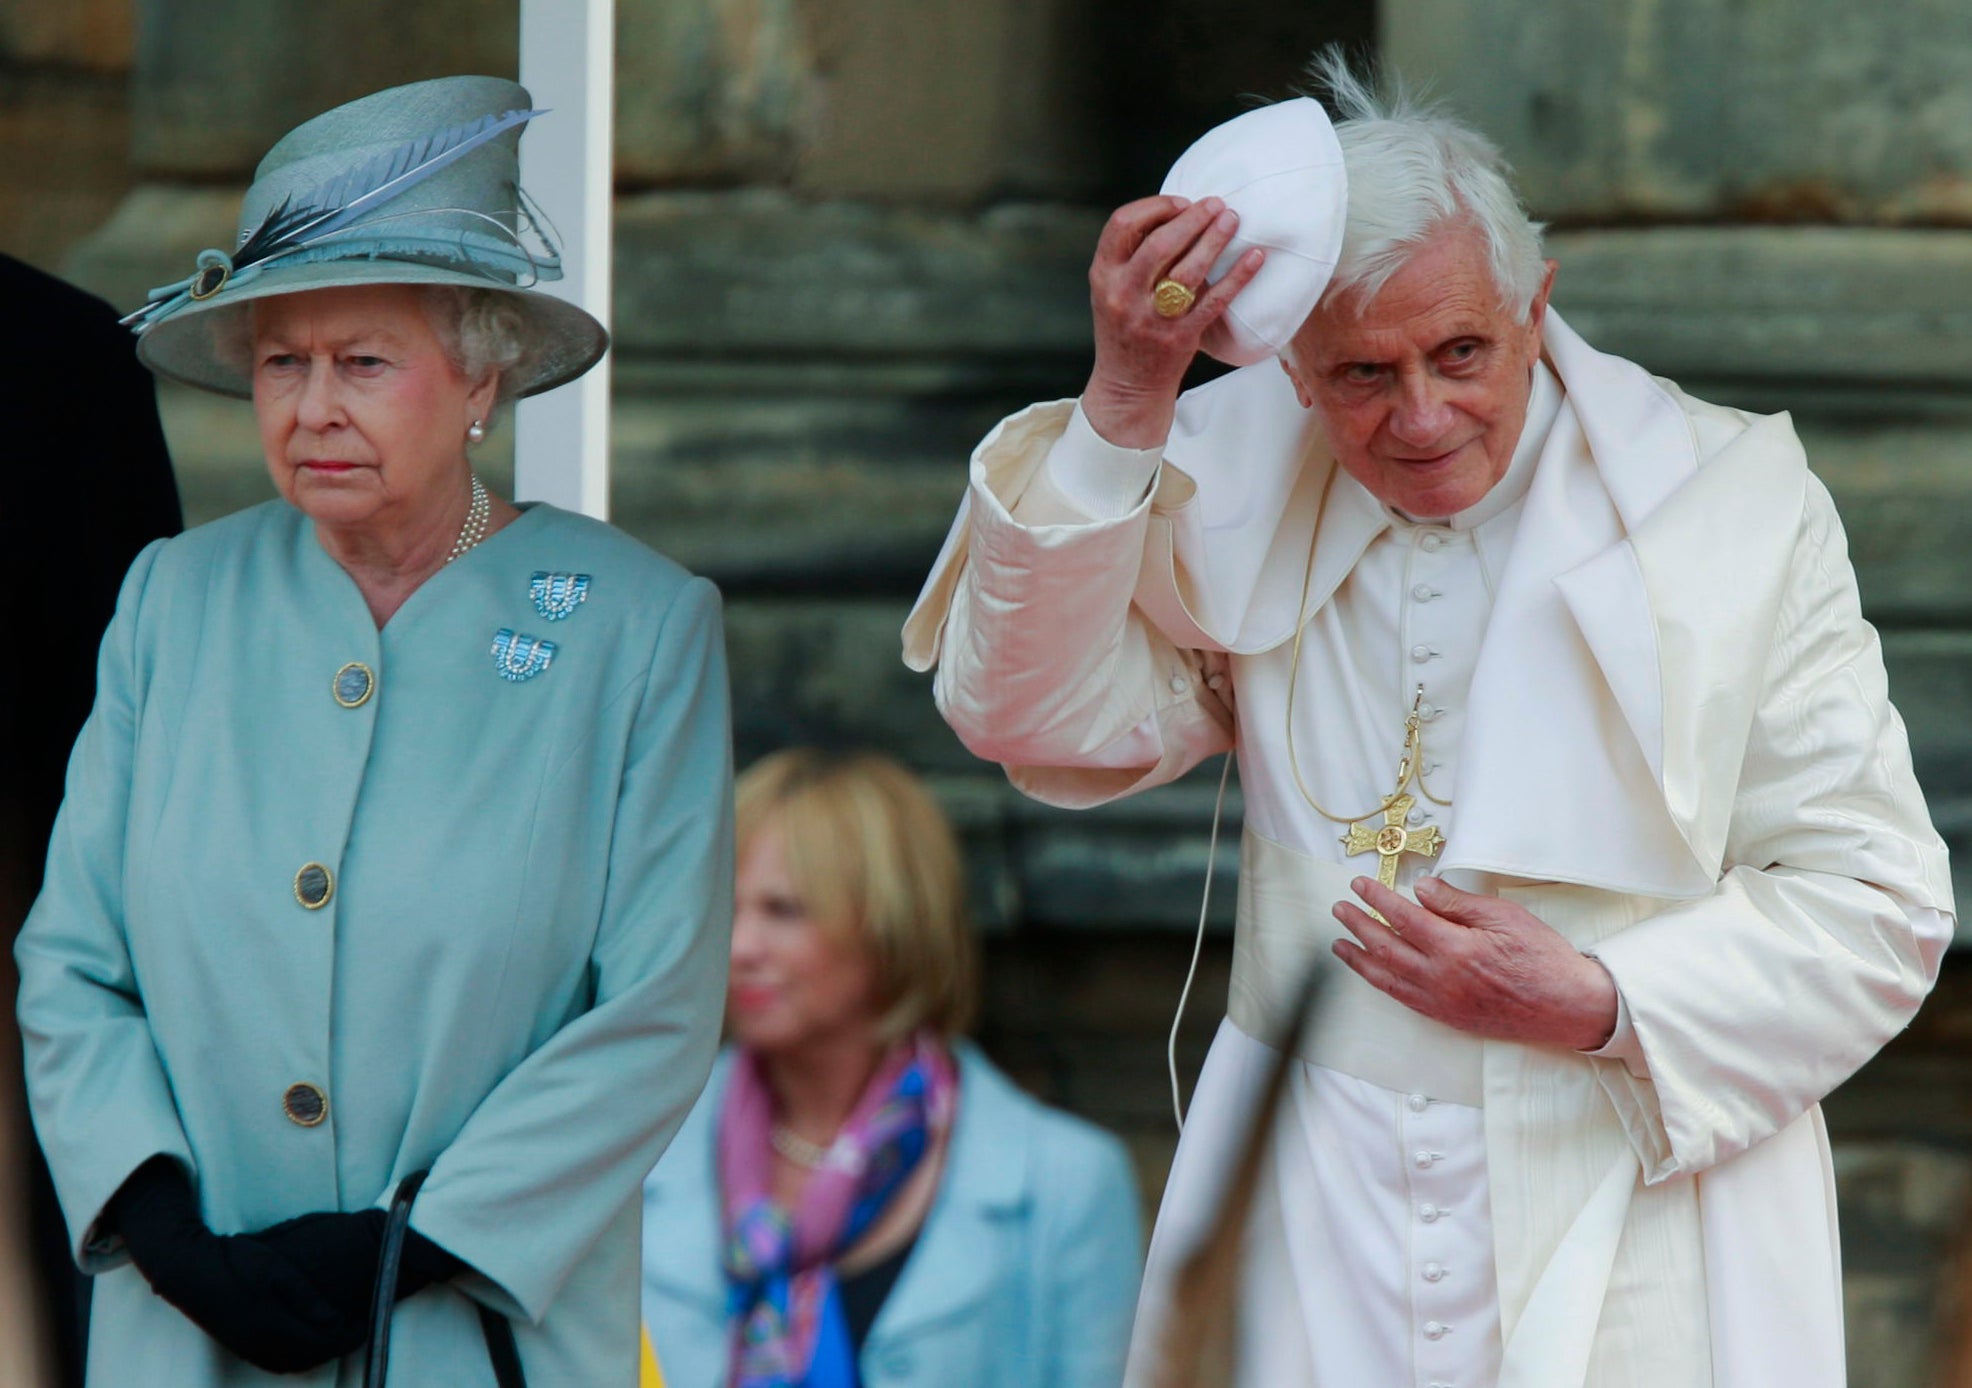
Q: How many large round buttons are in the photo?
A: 3